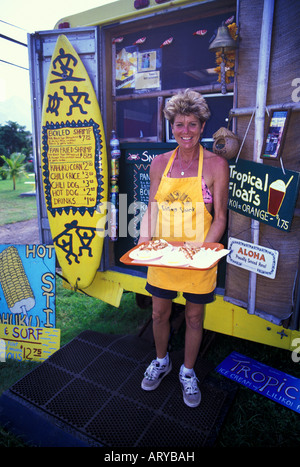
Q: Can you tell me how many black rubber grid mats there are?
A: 1